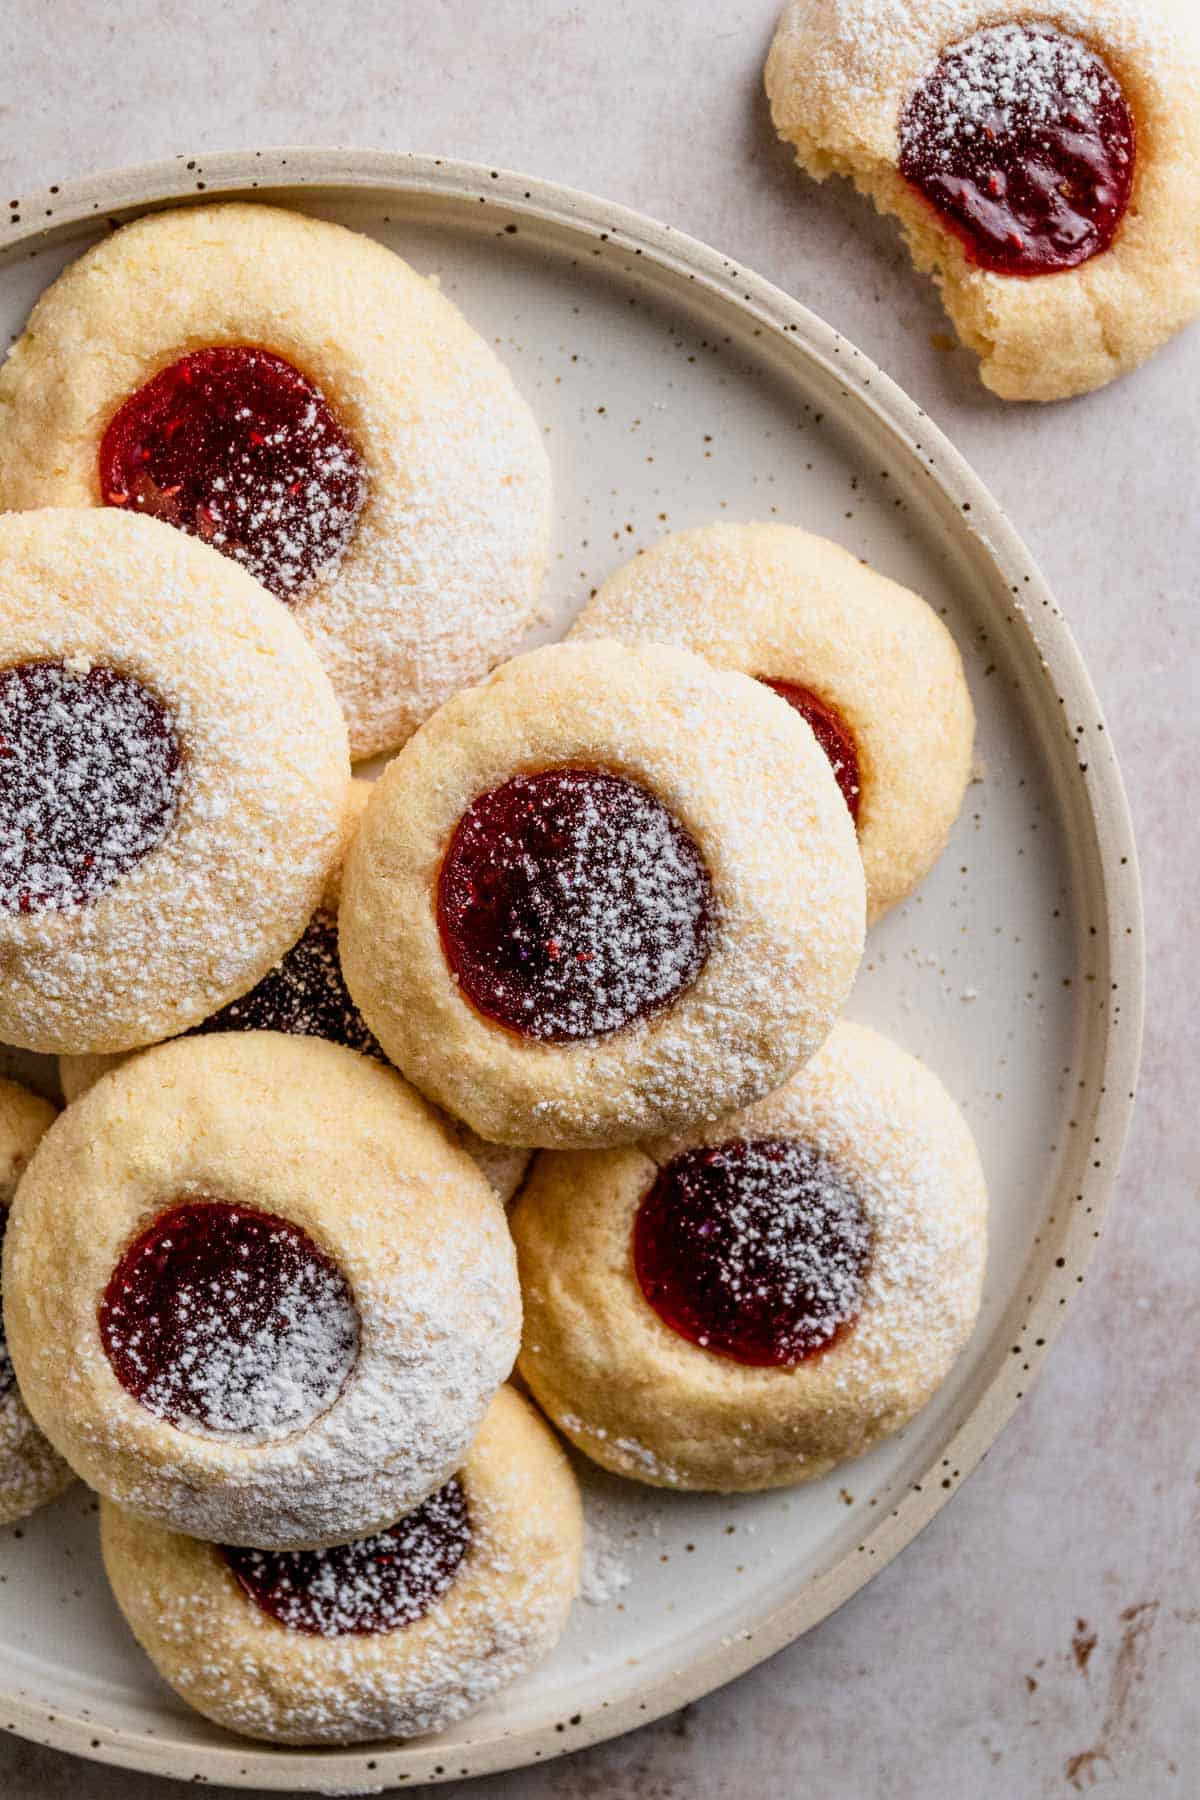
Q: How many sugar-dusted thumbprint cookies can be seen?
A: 10